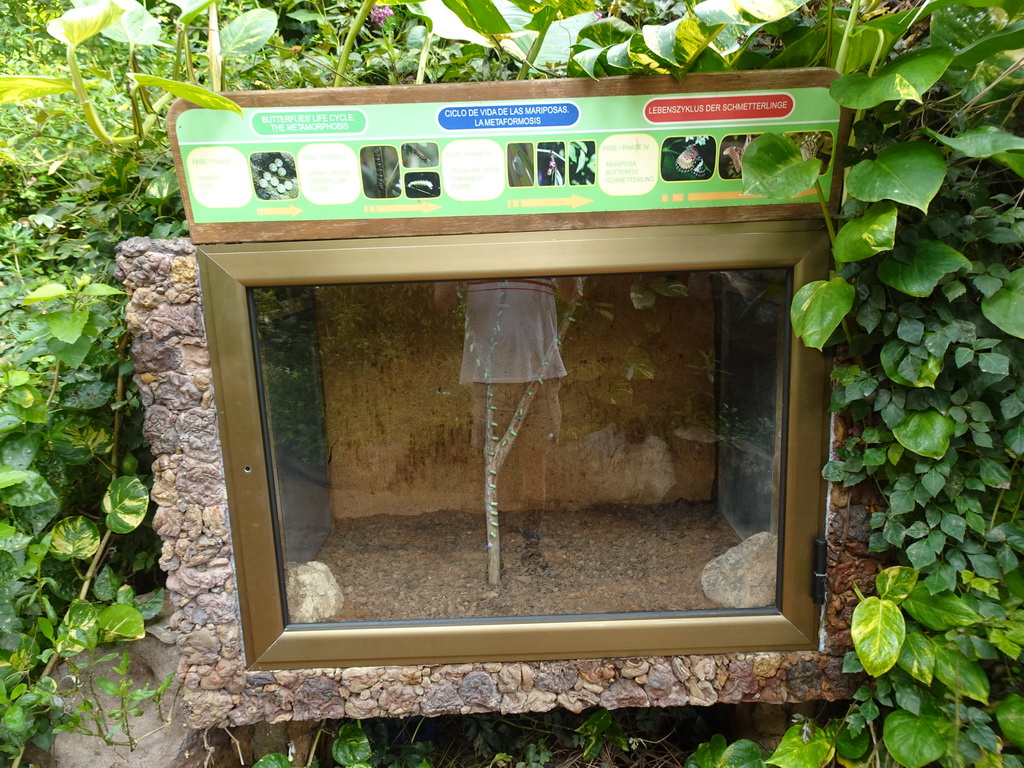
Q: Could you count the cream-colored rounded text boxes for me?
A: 4